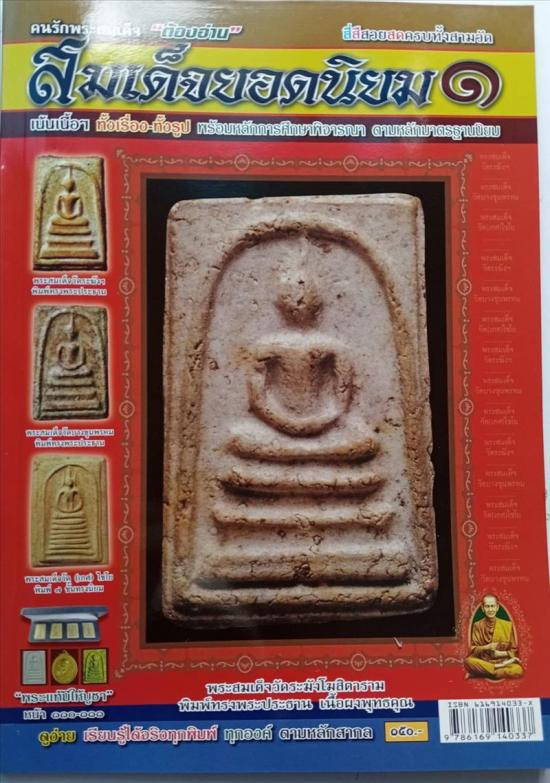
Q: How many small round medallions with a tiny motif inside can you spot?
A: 10